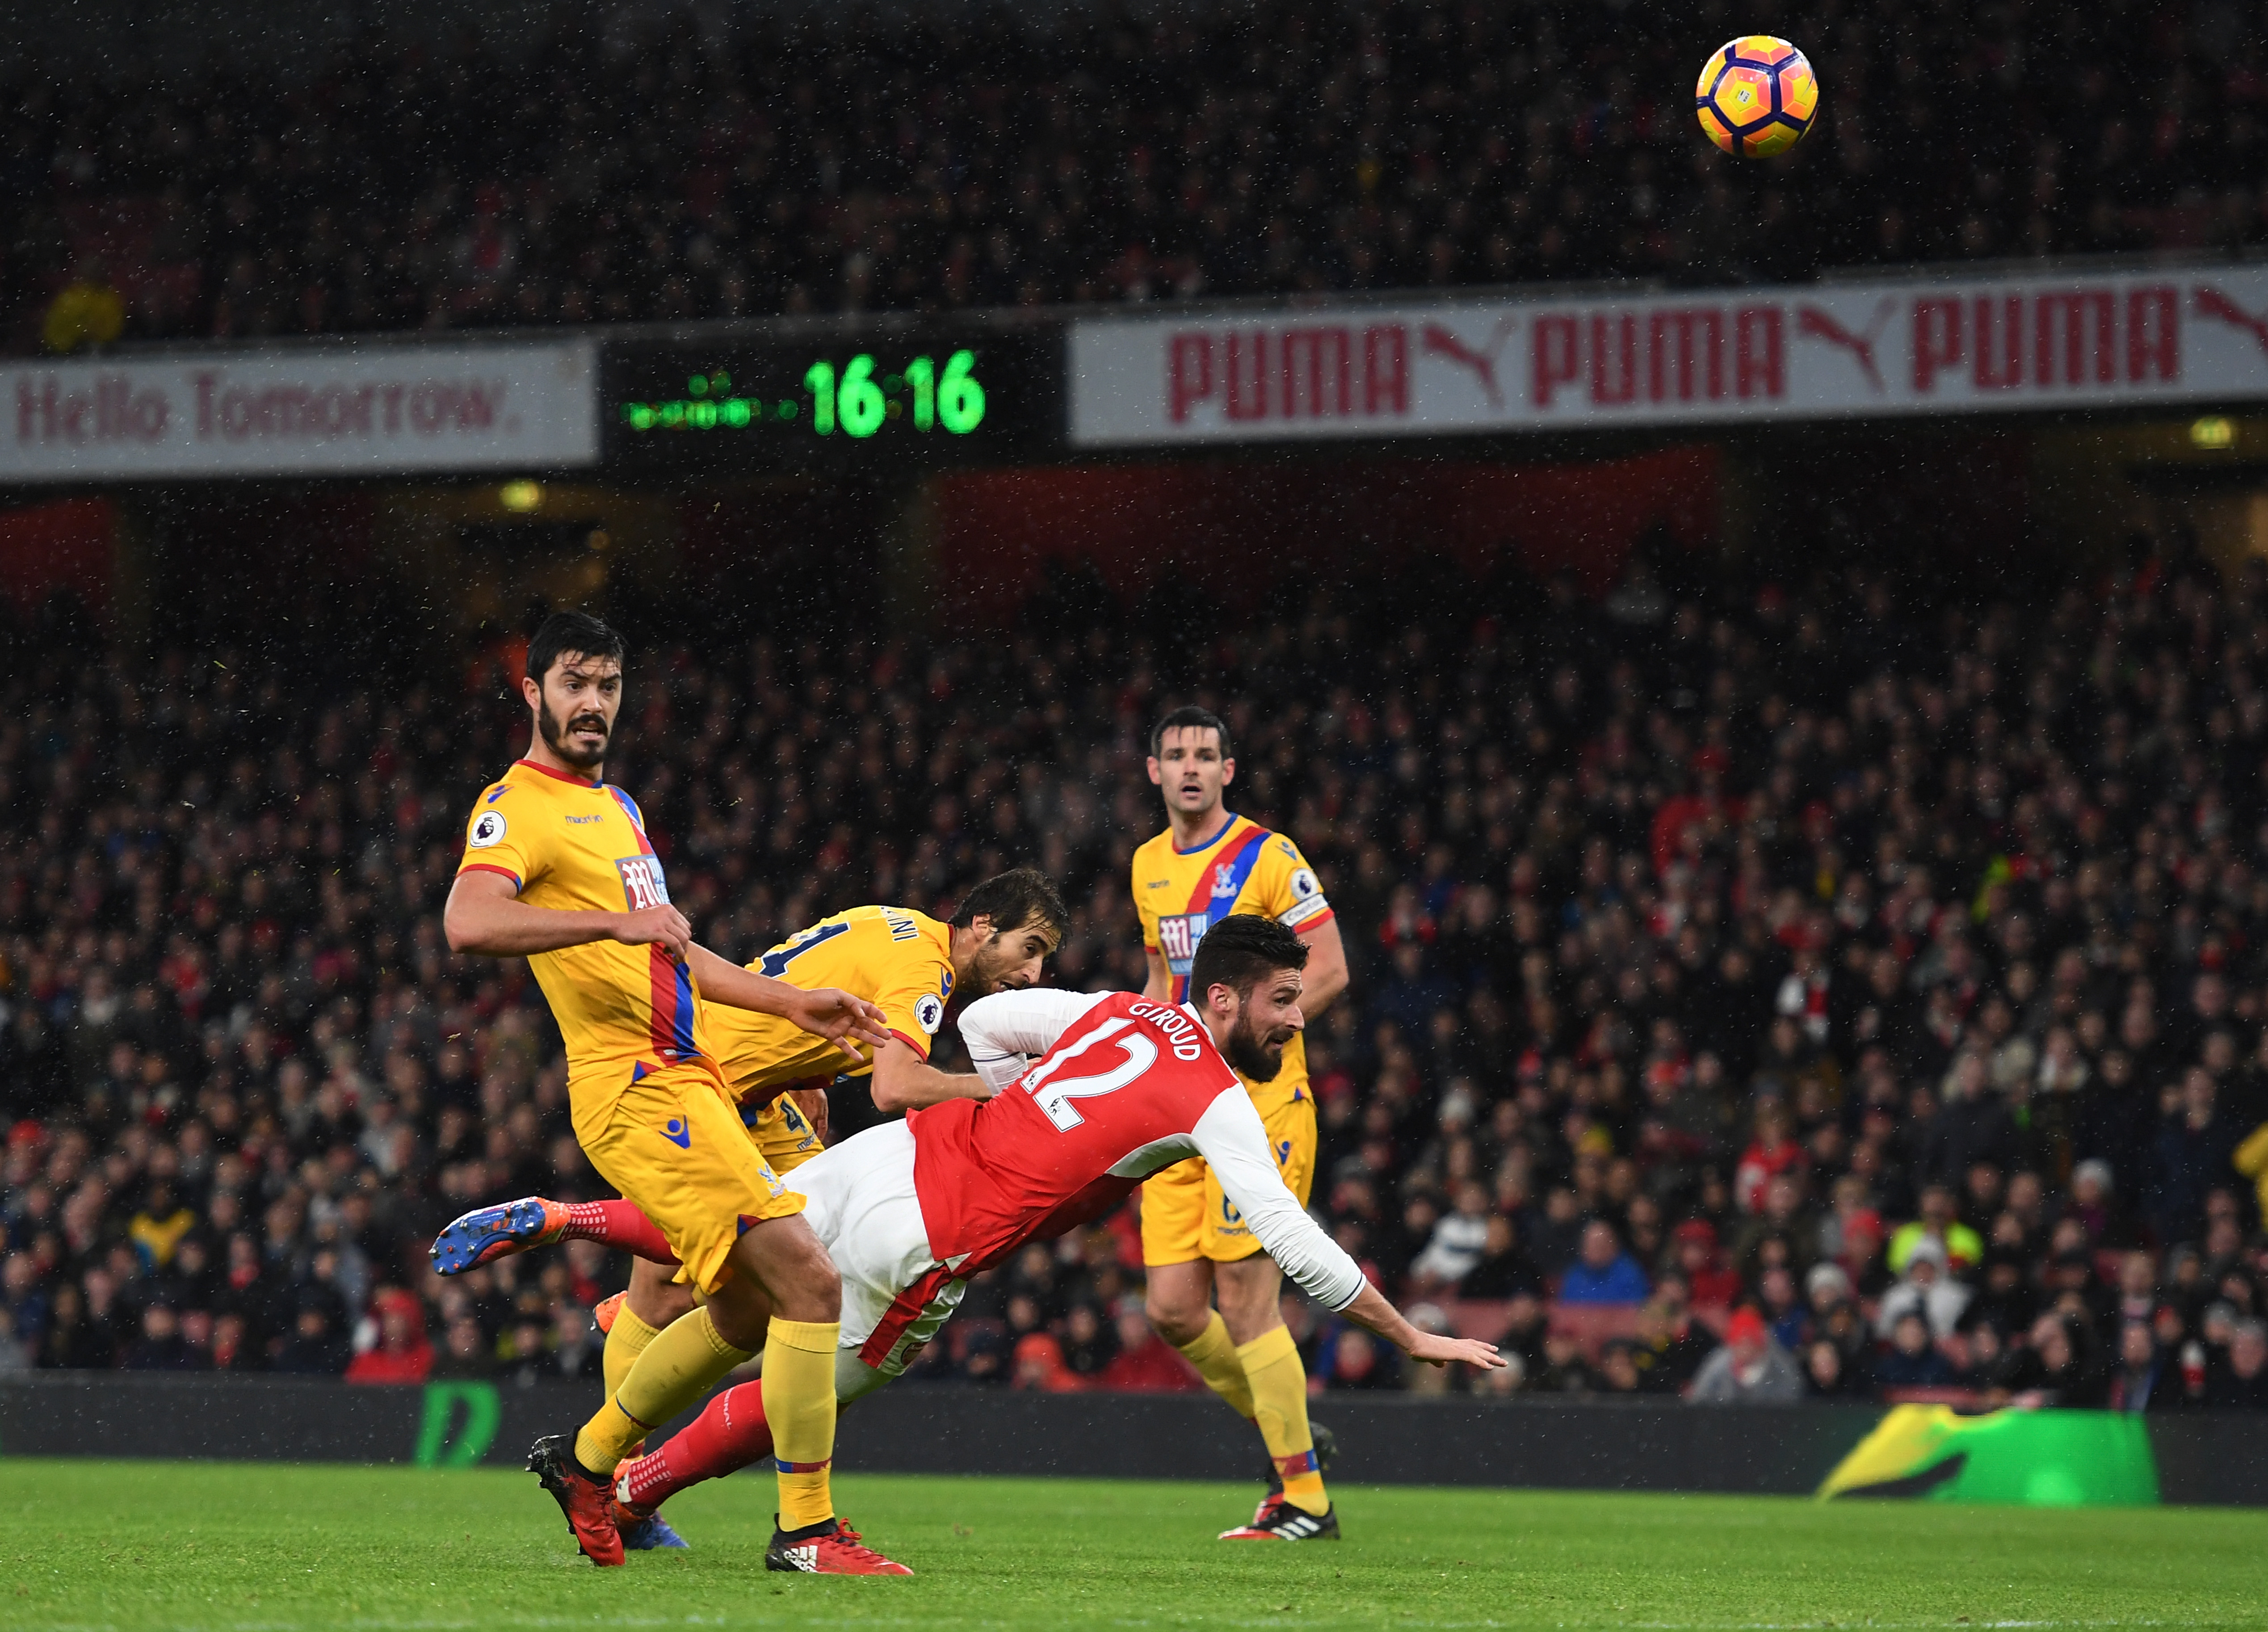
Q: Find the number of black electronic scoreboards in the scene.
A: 1